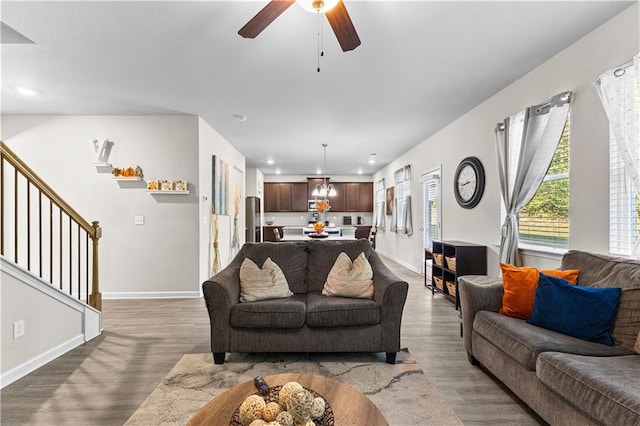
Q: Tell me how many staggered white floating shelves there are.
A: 3